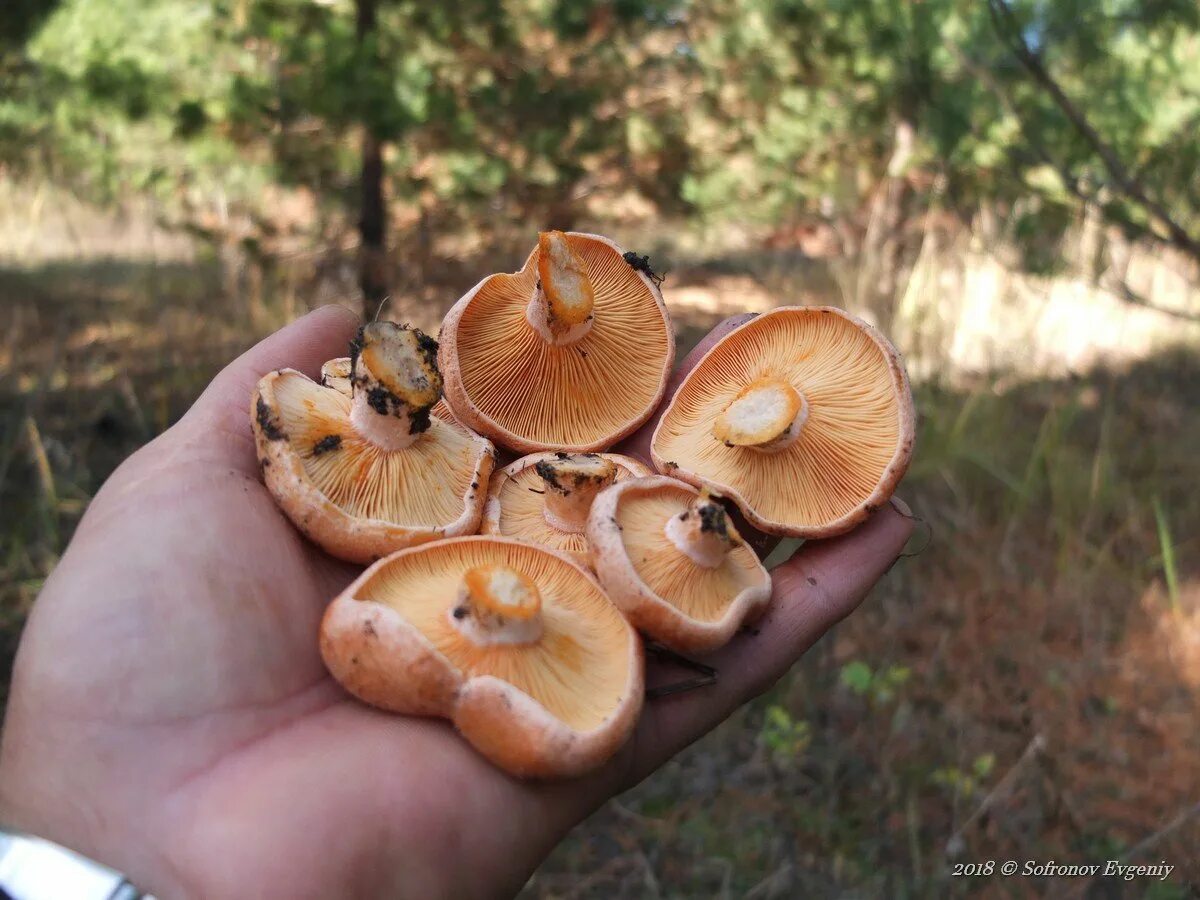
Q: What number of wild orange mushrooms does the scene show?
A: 6